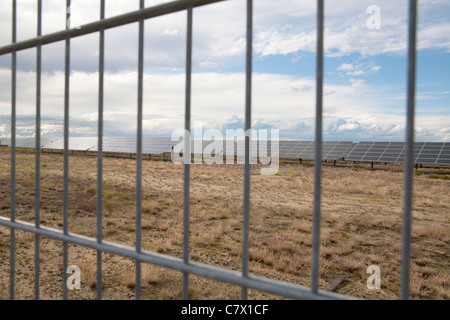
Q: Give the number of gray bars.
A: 11